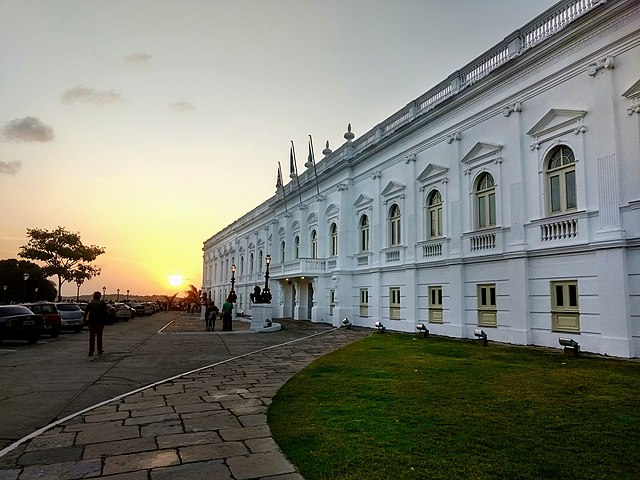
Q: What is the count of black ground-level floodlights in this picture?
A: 5